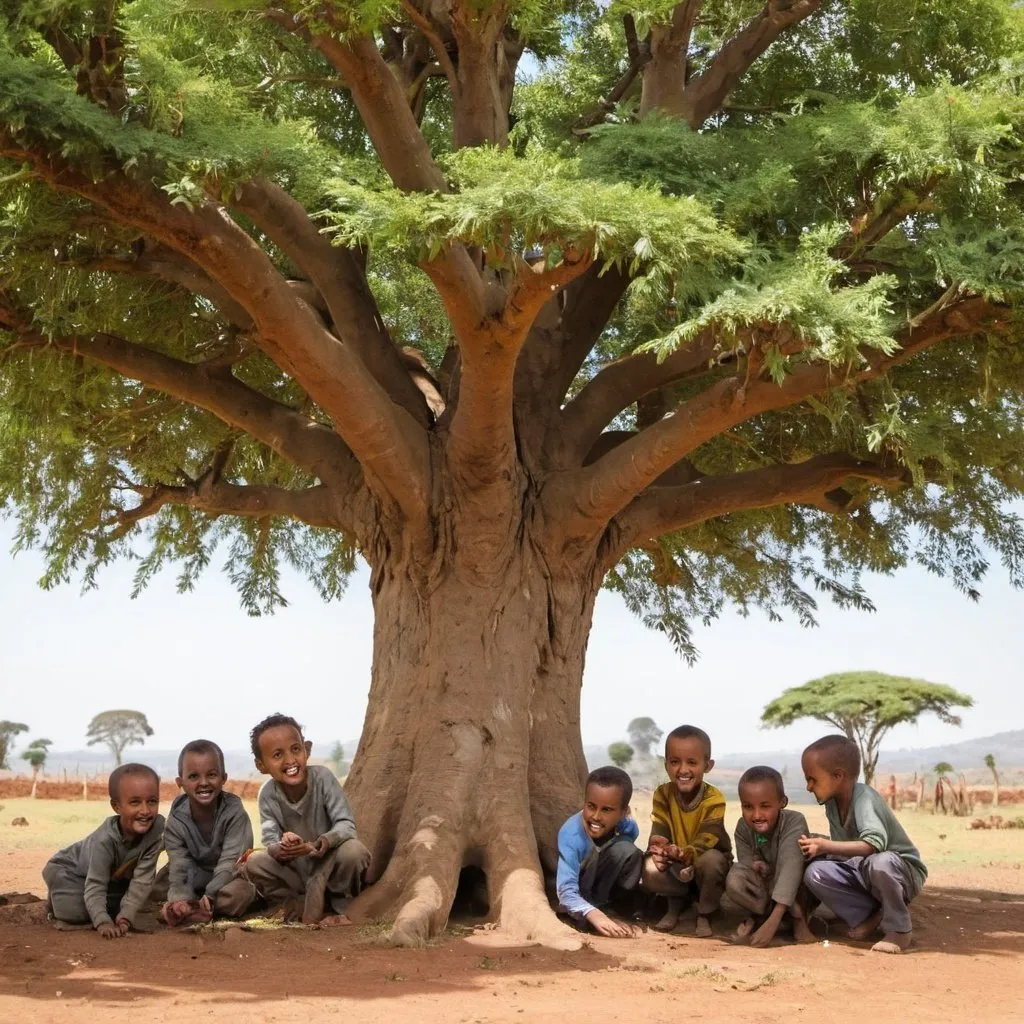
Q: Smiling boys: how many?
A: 6